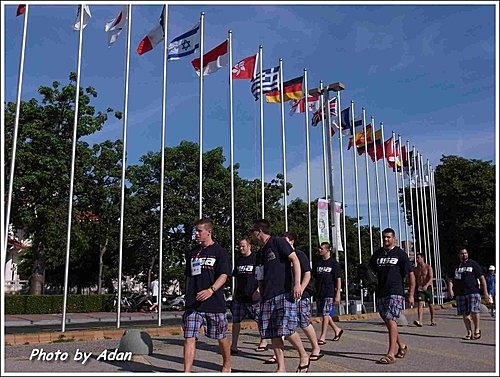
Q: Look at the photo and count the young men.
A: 8